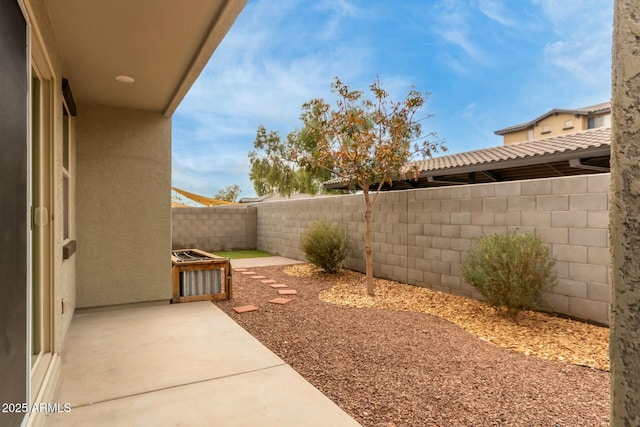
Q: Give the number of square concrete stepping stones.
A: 8